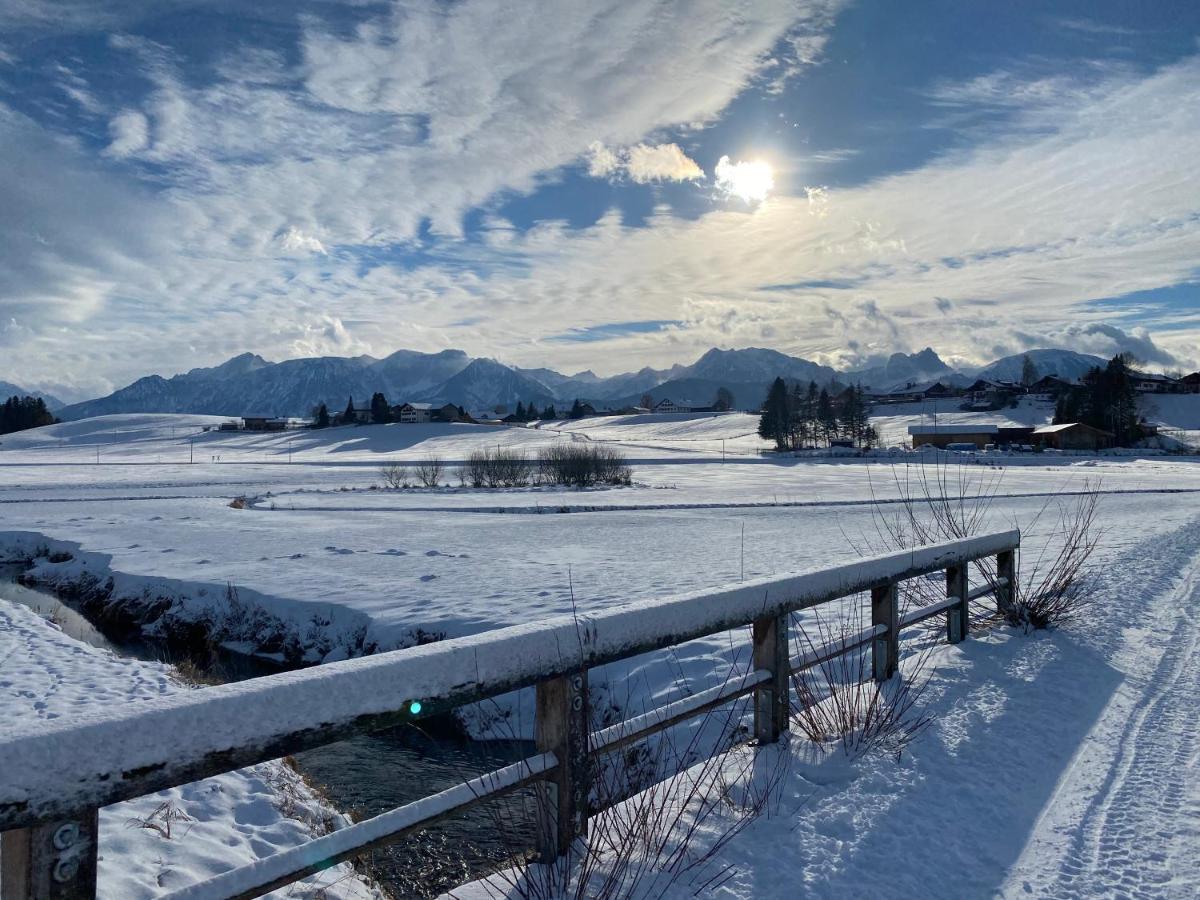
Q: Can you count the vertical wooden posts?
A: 6